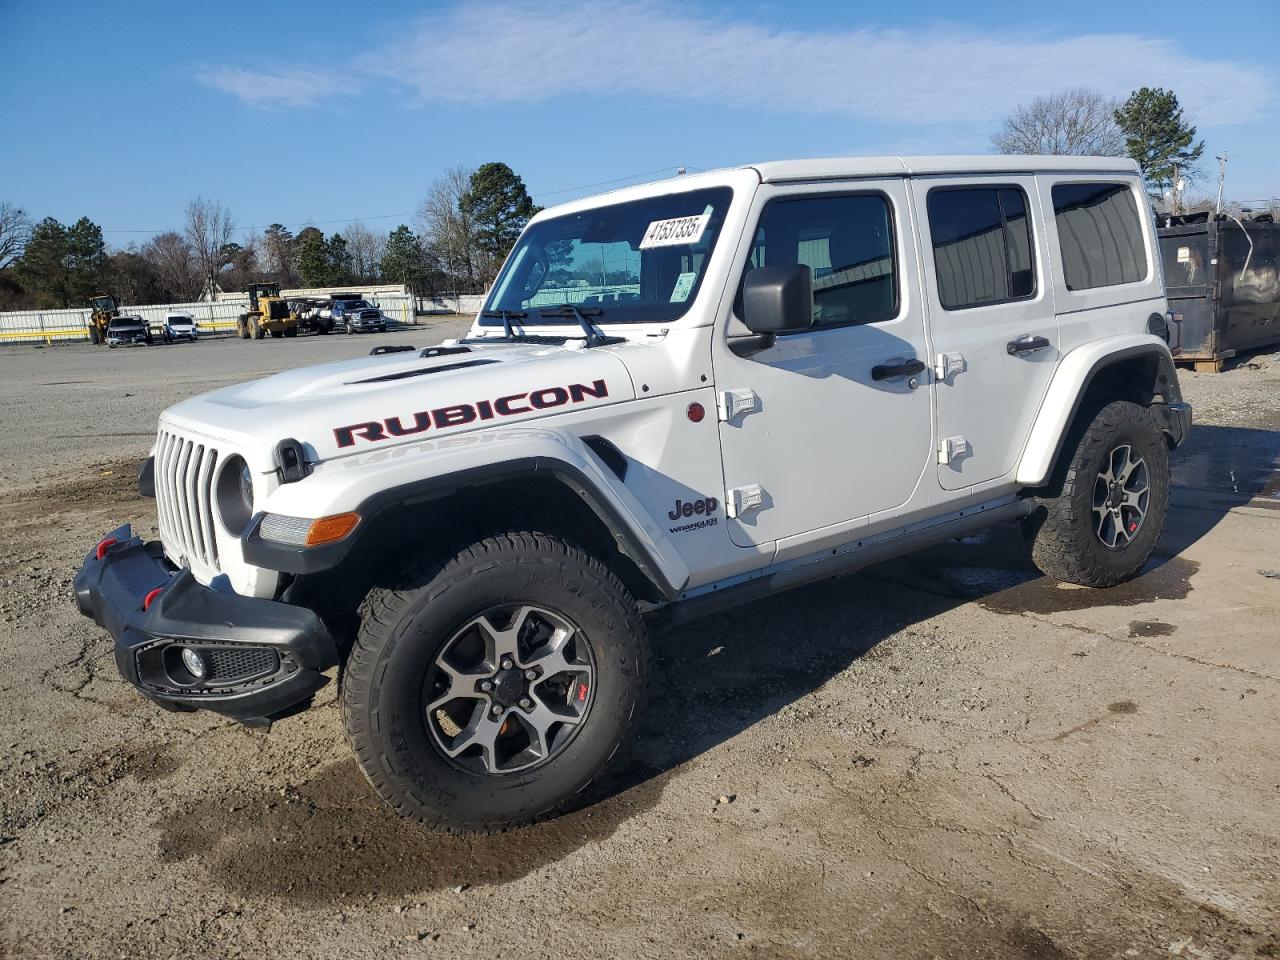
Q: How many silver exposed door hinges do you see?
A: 4